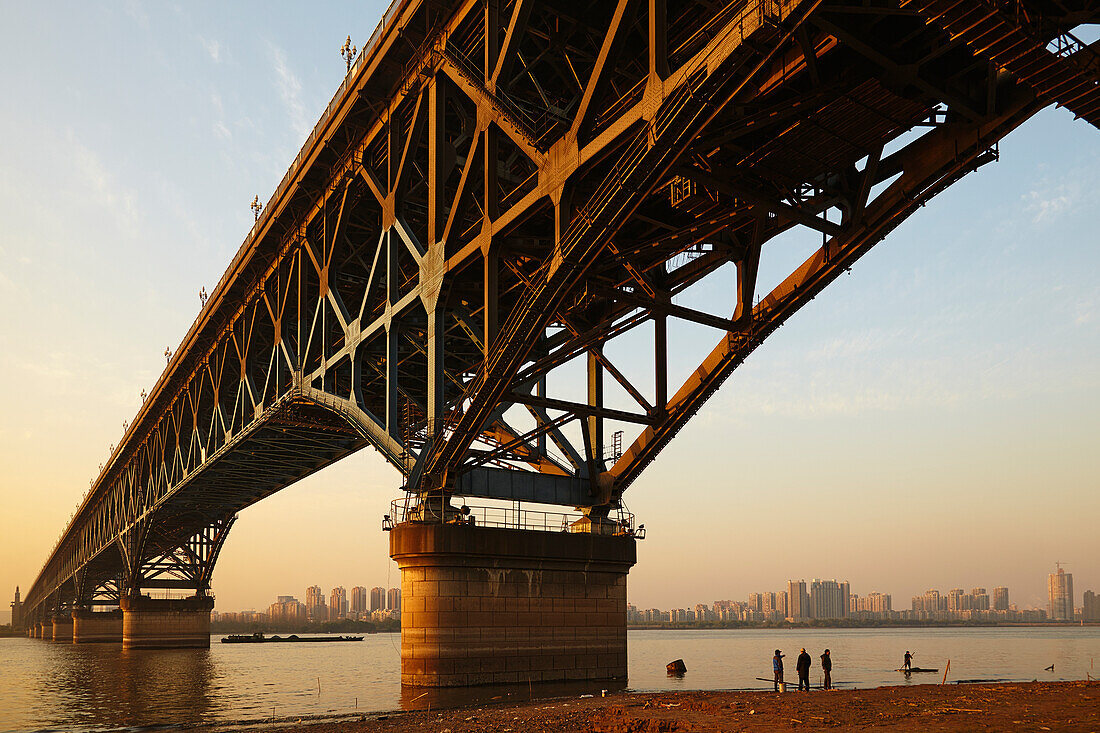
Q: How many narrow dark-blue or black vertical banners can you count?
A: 0